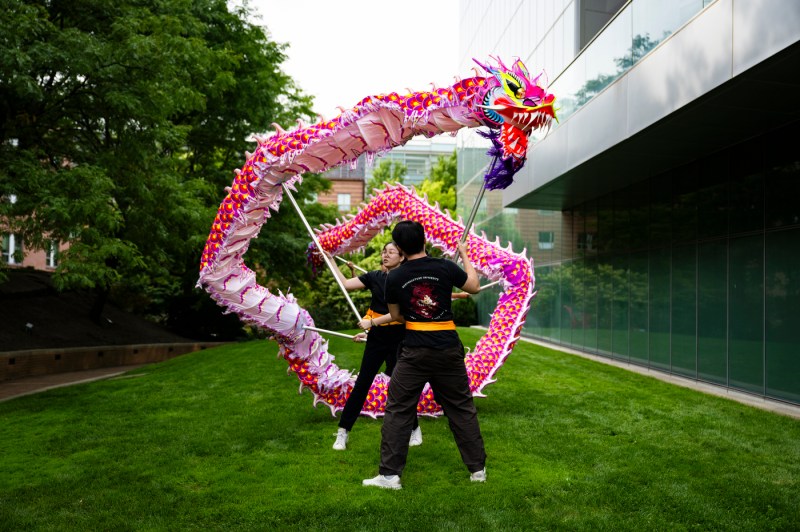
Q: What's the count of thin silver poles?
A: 5